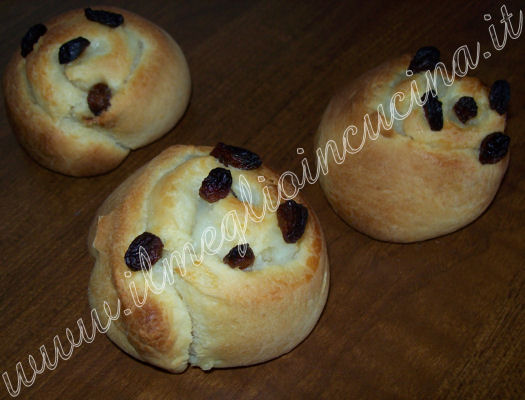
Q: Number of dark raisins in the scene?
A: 14